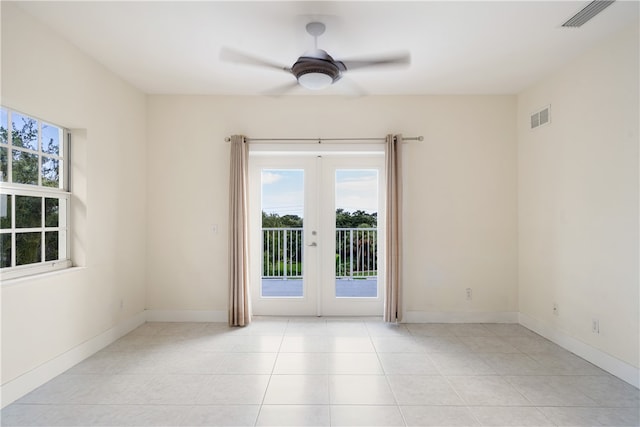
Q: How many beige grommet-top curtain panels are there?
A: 2